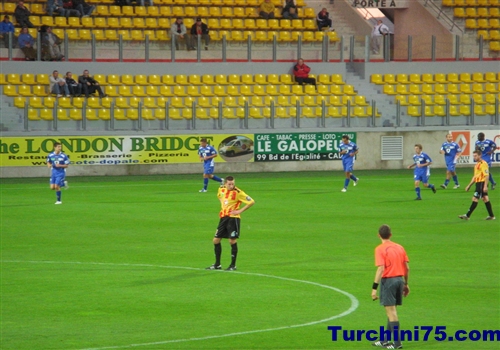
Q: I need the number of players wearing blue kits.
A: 6